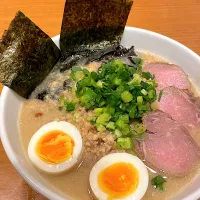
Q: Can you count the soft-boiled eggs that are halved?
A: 2